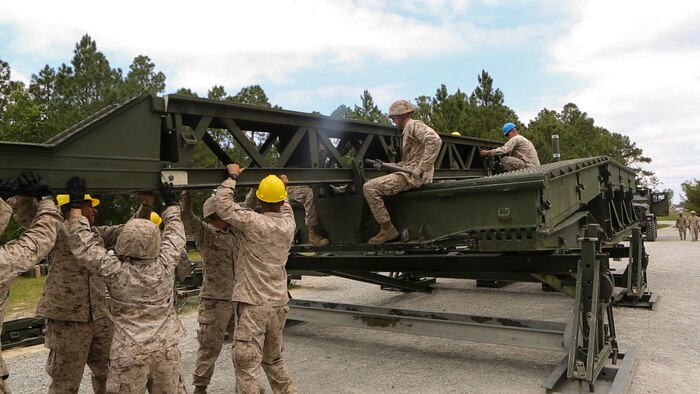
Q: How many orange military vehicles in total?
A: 0